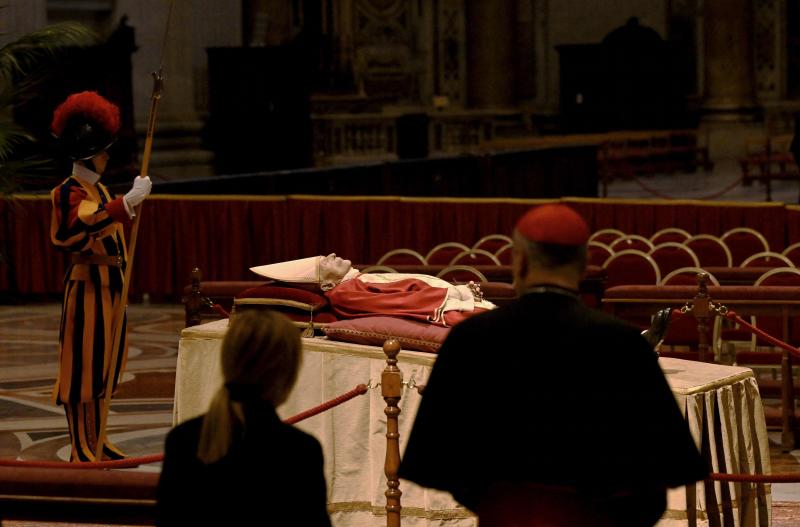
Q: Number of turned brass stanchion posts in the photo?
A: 3